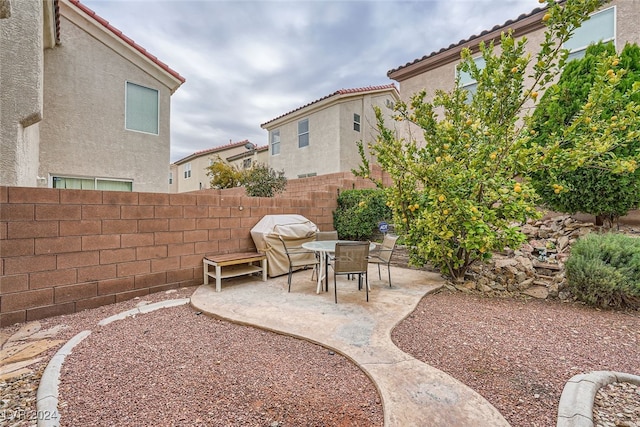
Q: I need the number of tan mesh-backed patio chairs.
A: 4